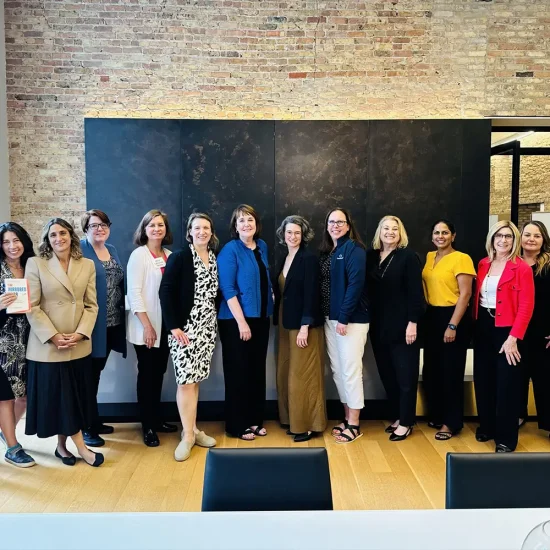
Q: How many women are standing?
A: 12